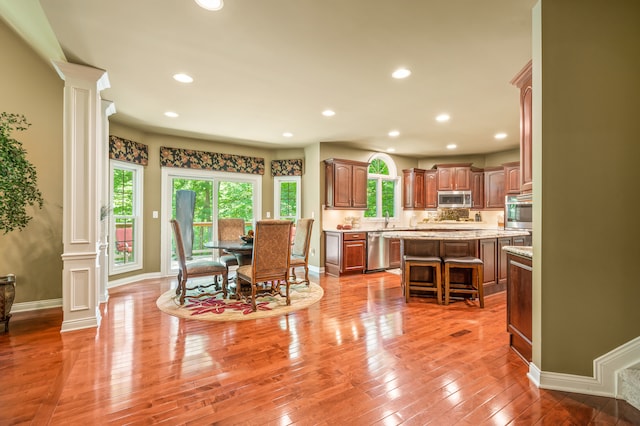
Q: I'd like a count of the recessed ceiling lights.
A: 11